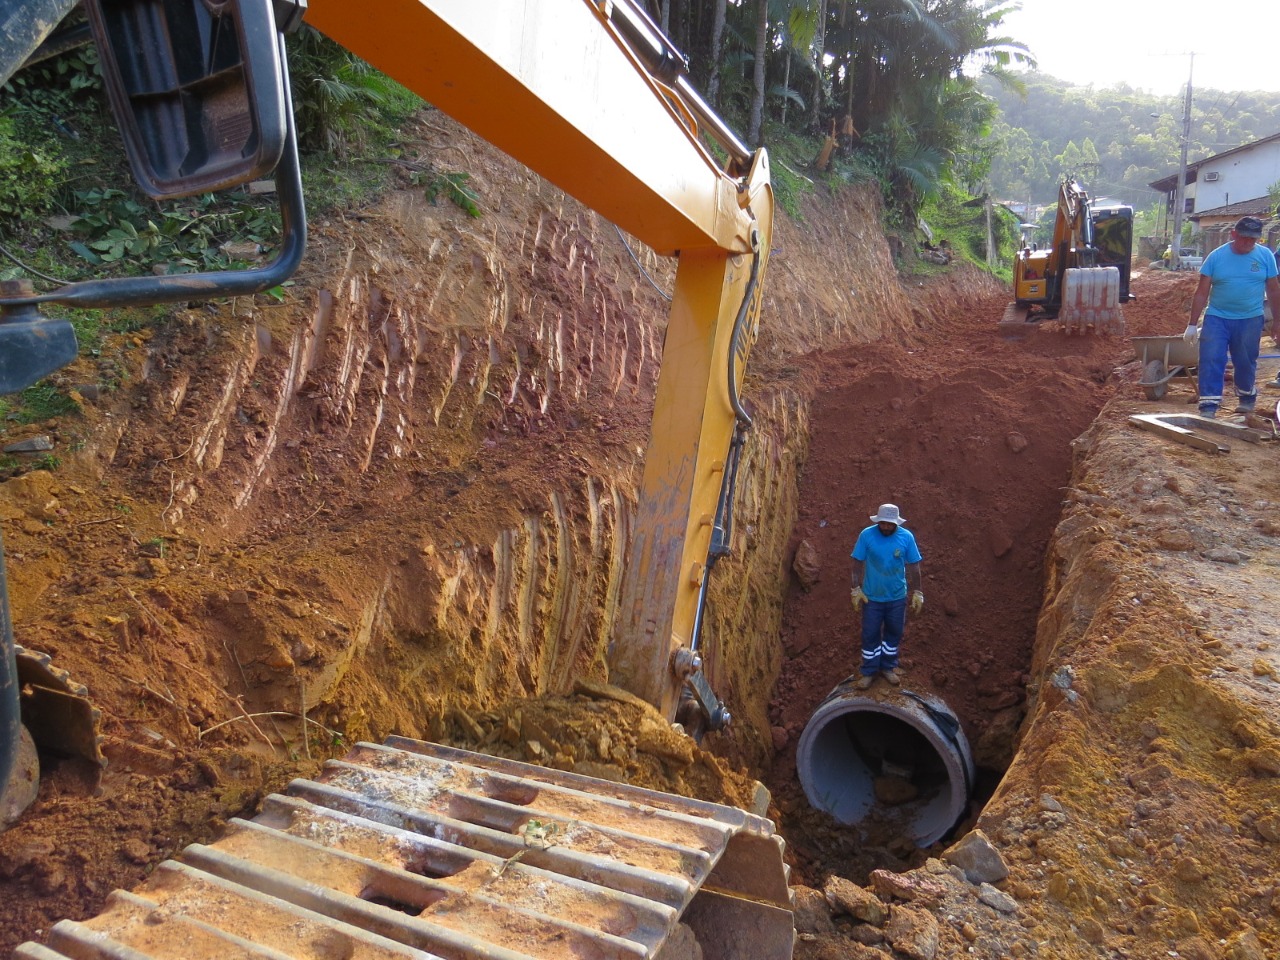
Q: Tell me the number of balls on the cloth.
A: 0